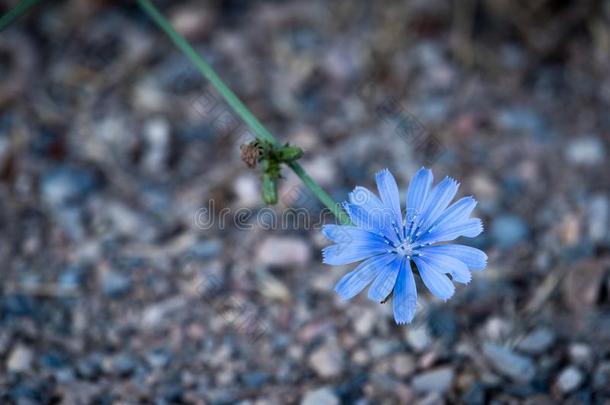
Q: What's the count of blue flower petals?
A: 15